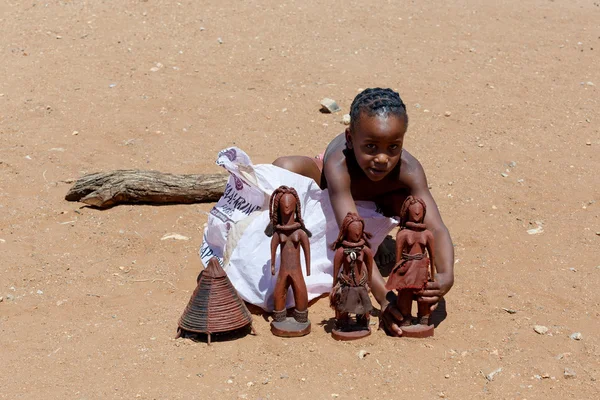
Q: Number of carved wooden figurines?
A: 3